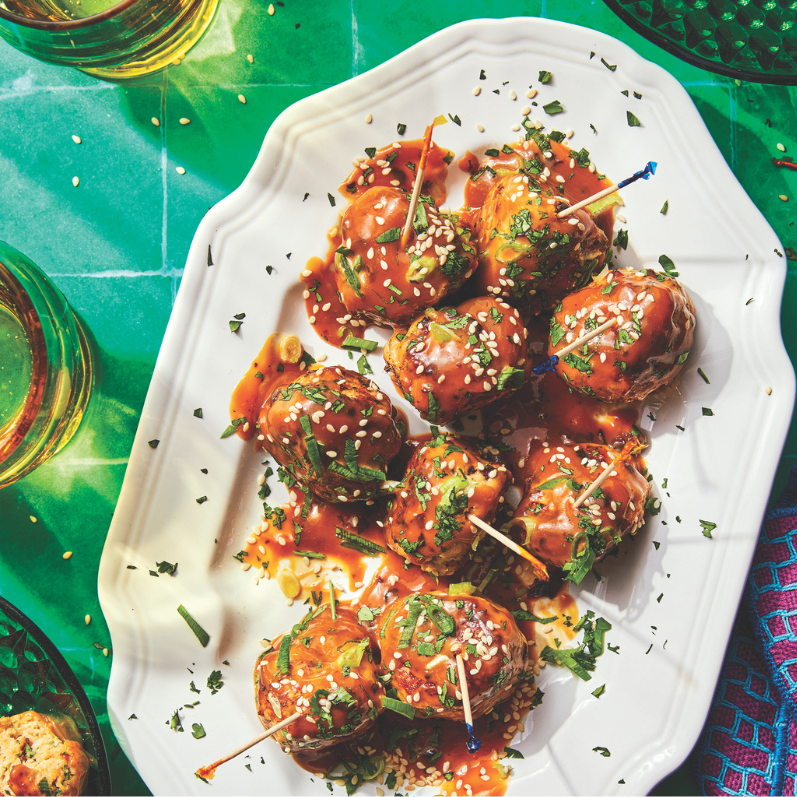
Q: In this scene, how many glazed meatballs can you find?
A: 9